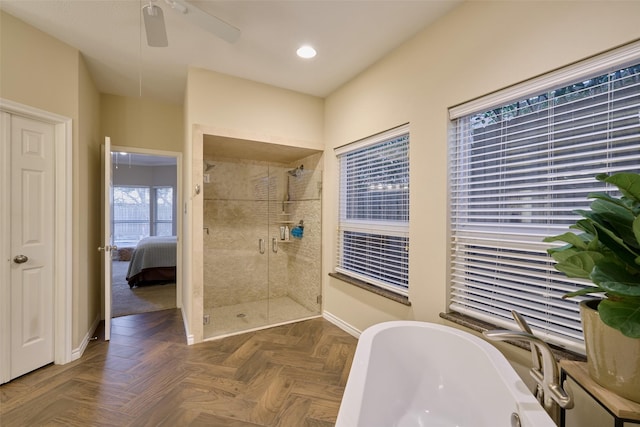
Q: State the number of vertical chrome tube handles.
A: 2